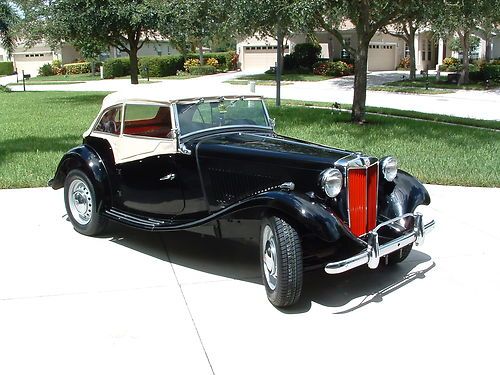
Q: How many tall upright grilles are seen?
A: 1